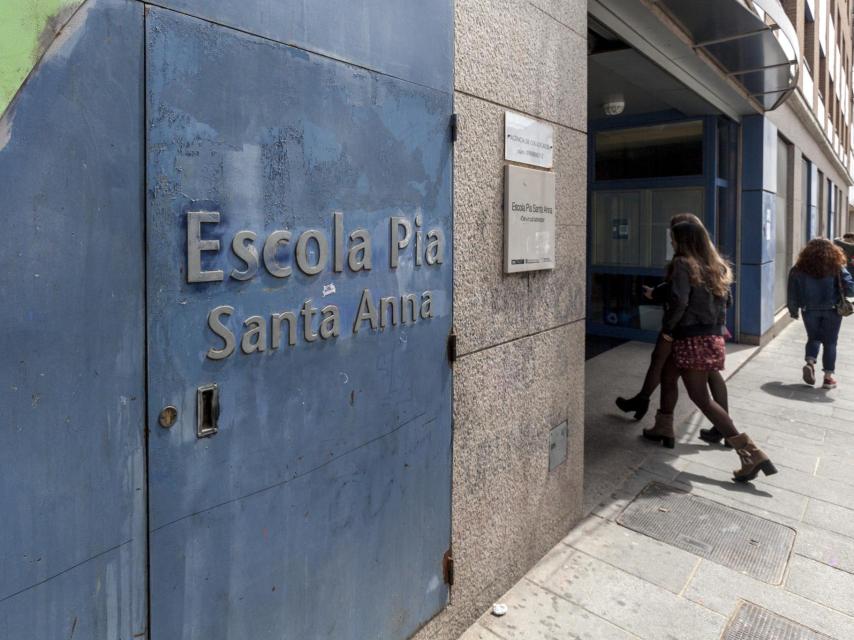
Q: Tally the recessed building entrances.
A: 1